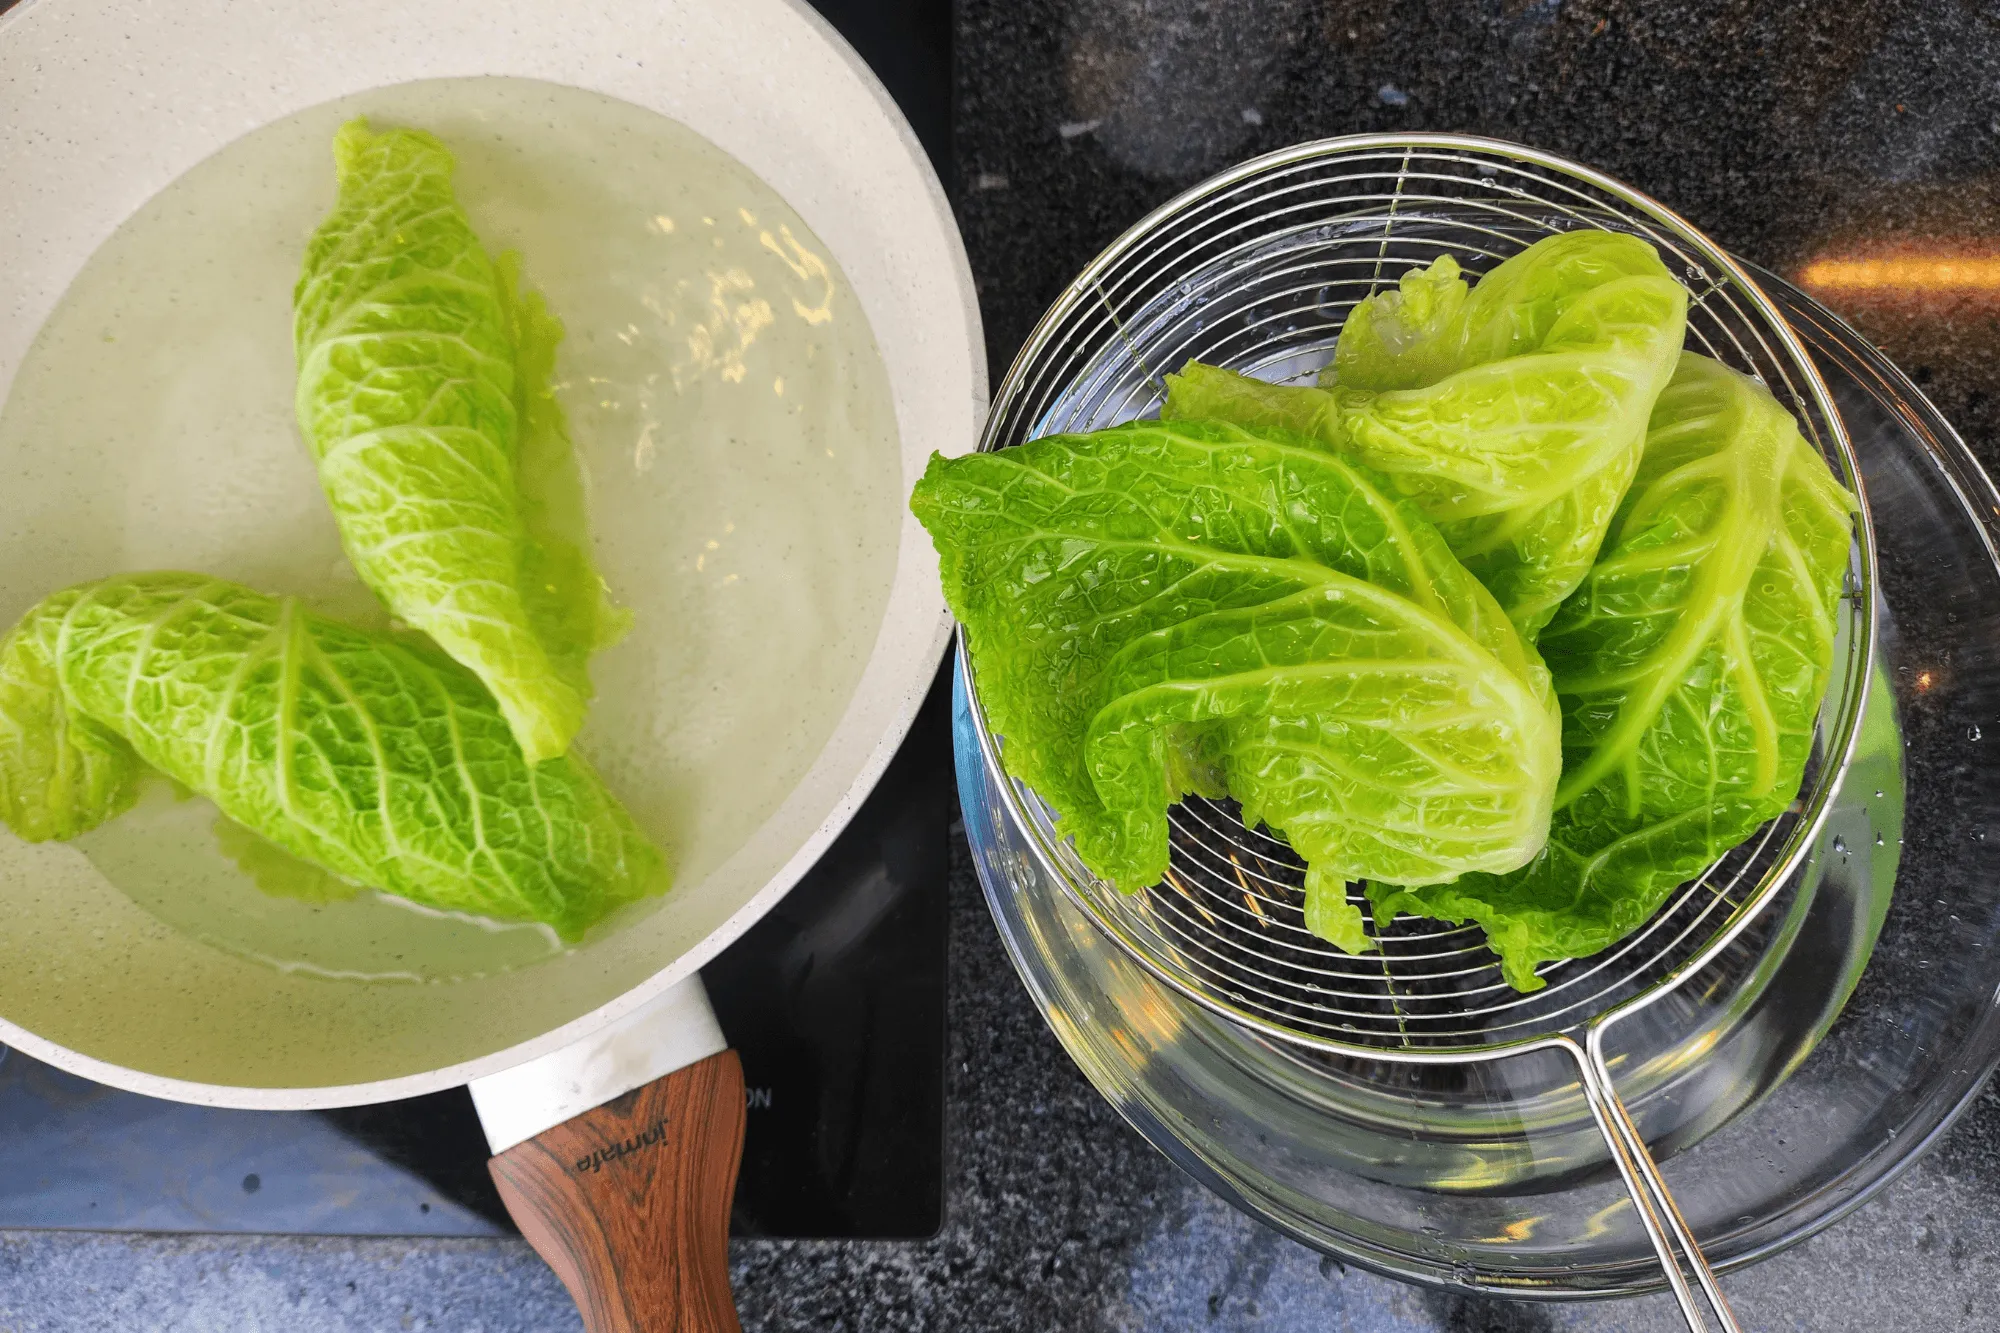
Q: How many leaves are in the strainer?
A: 3